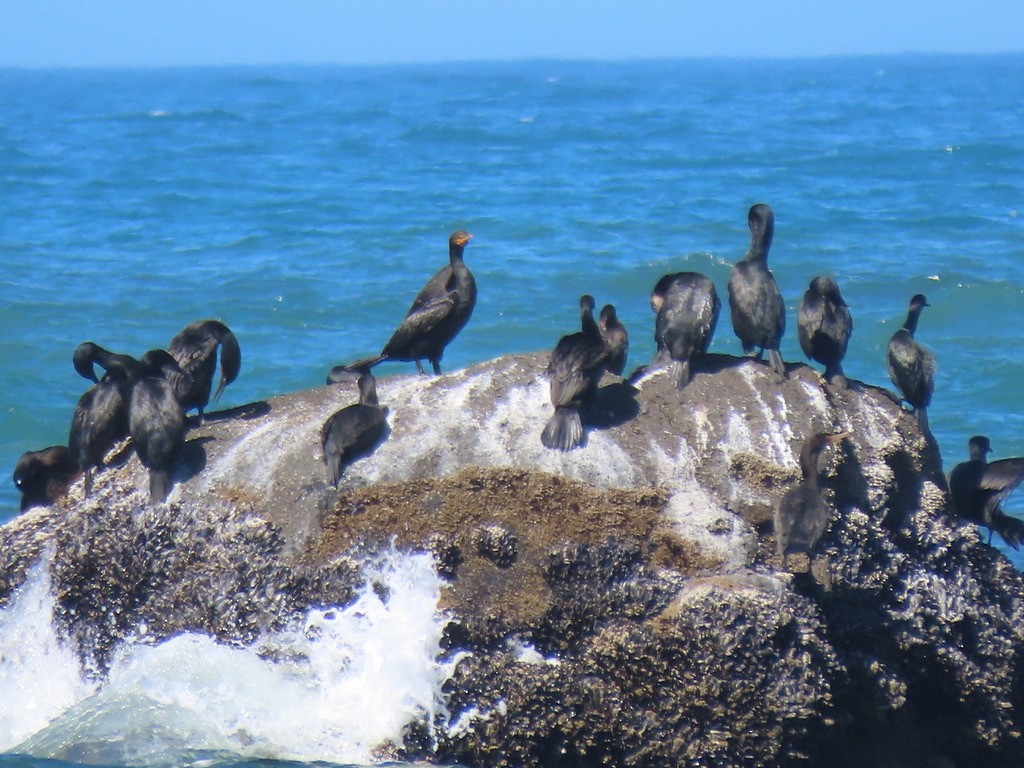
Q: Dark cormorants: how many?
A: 14